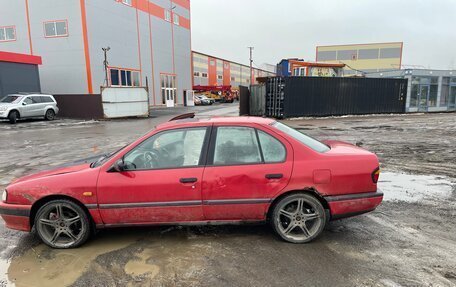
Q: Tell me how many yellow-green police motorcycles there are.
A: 0